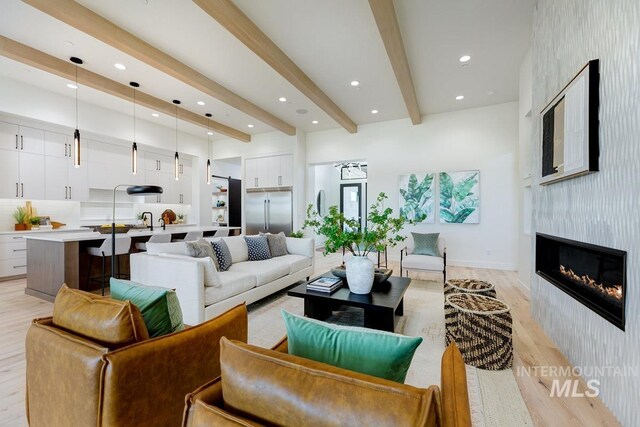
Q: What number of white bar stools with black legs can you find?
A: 4